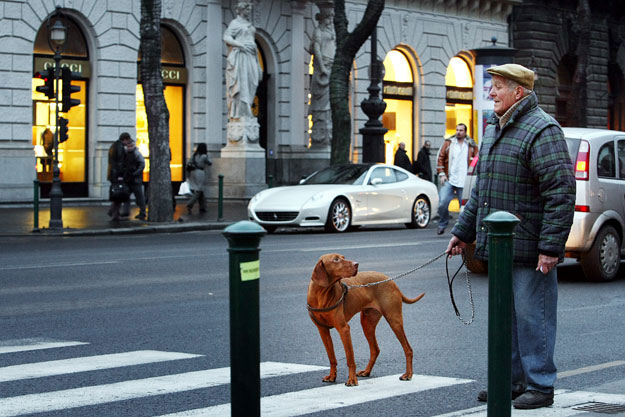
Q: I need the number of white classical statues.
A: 2